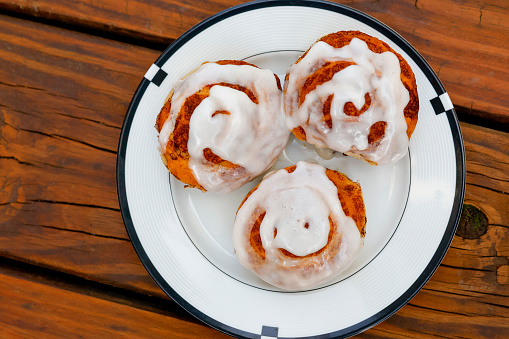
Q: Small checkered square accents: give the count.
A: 3